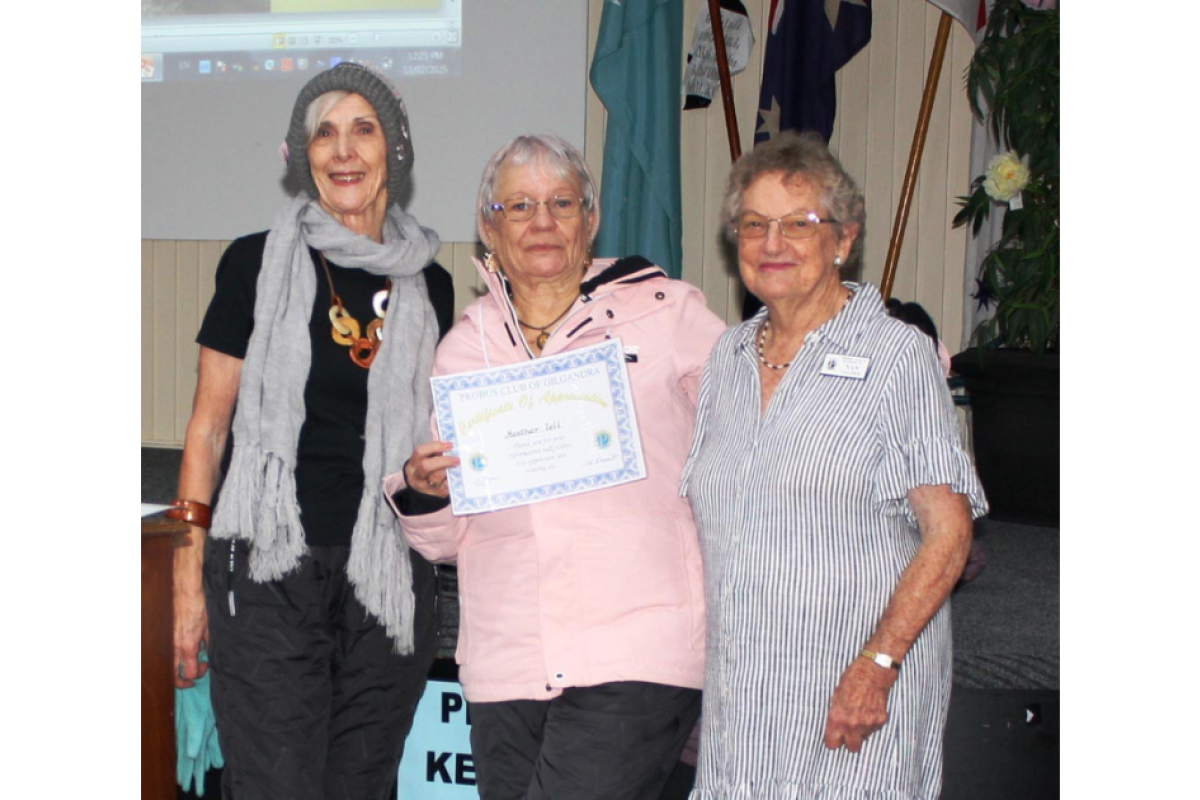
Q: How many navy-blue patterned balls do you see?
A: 0